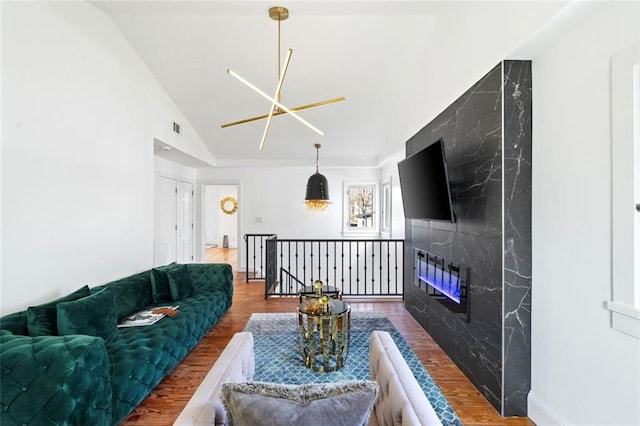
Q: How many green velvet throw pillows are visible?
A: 4